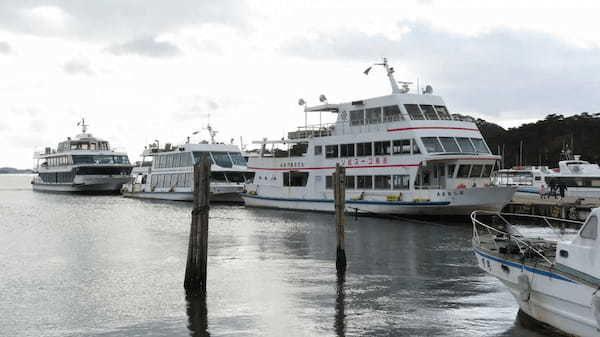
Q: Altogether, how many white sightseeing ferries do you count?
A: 3